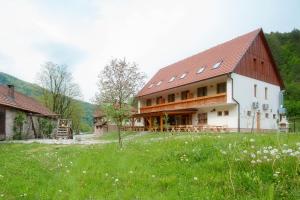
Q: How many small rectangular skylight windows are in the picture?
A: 6